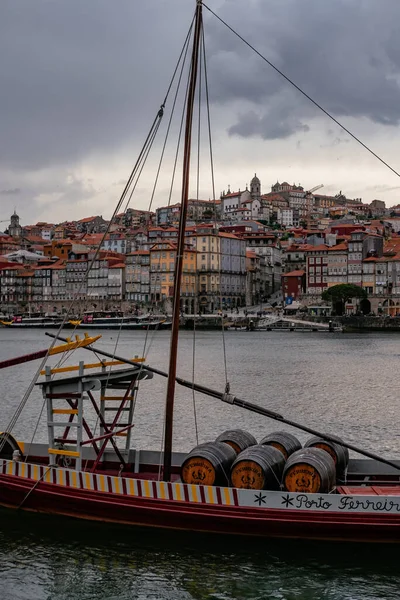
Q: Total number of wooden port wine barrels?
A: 6